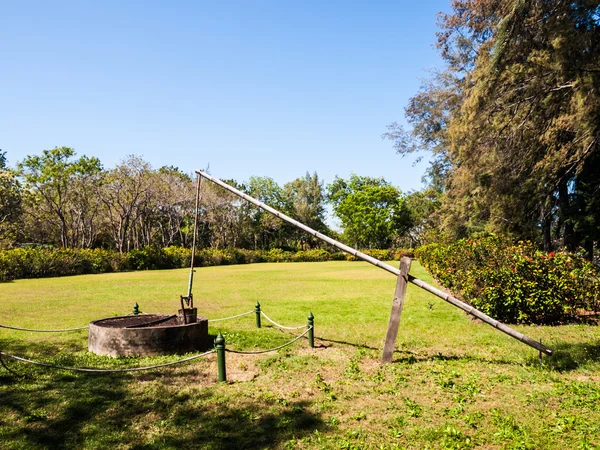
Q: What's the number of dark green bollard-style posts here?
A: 4